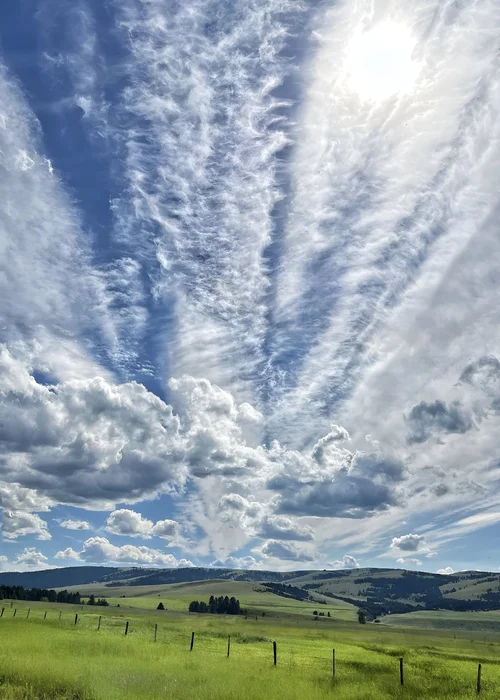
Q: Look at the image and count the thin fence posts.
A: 15